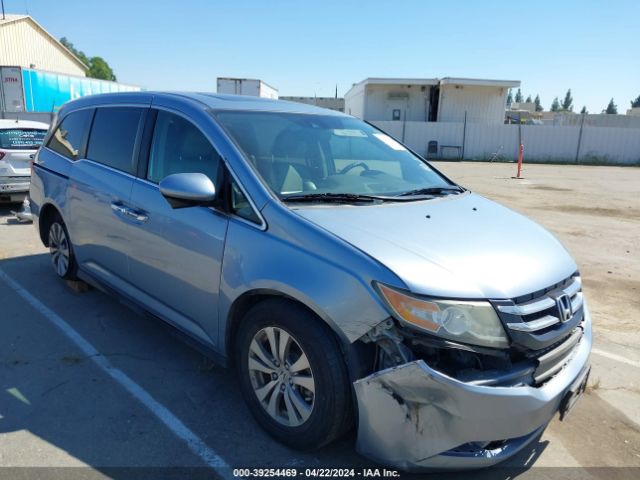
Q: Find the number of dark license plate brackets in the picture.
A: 1